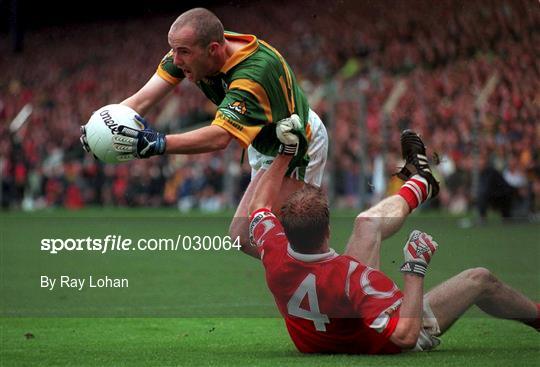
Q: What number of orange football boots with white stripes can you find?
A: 0